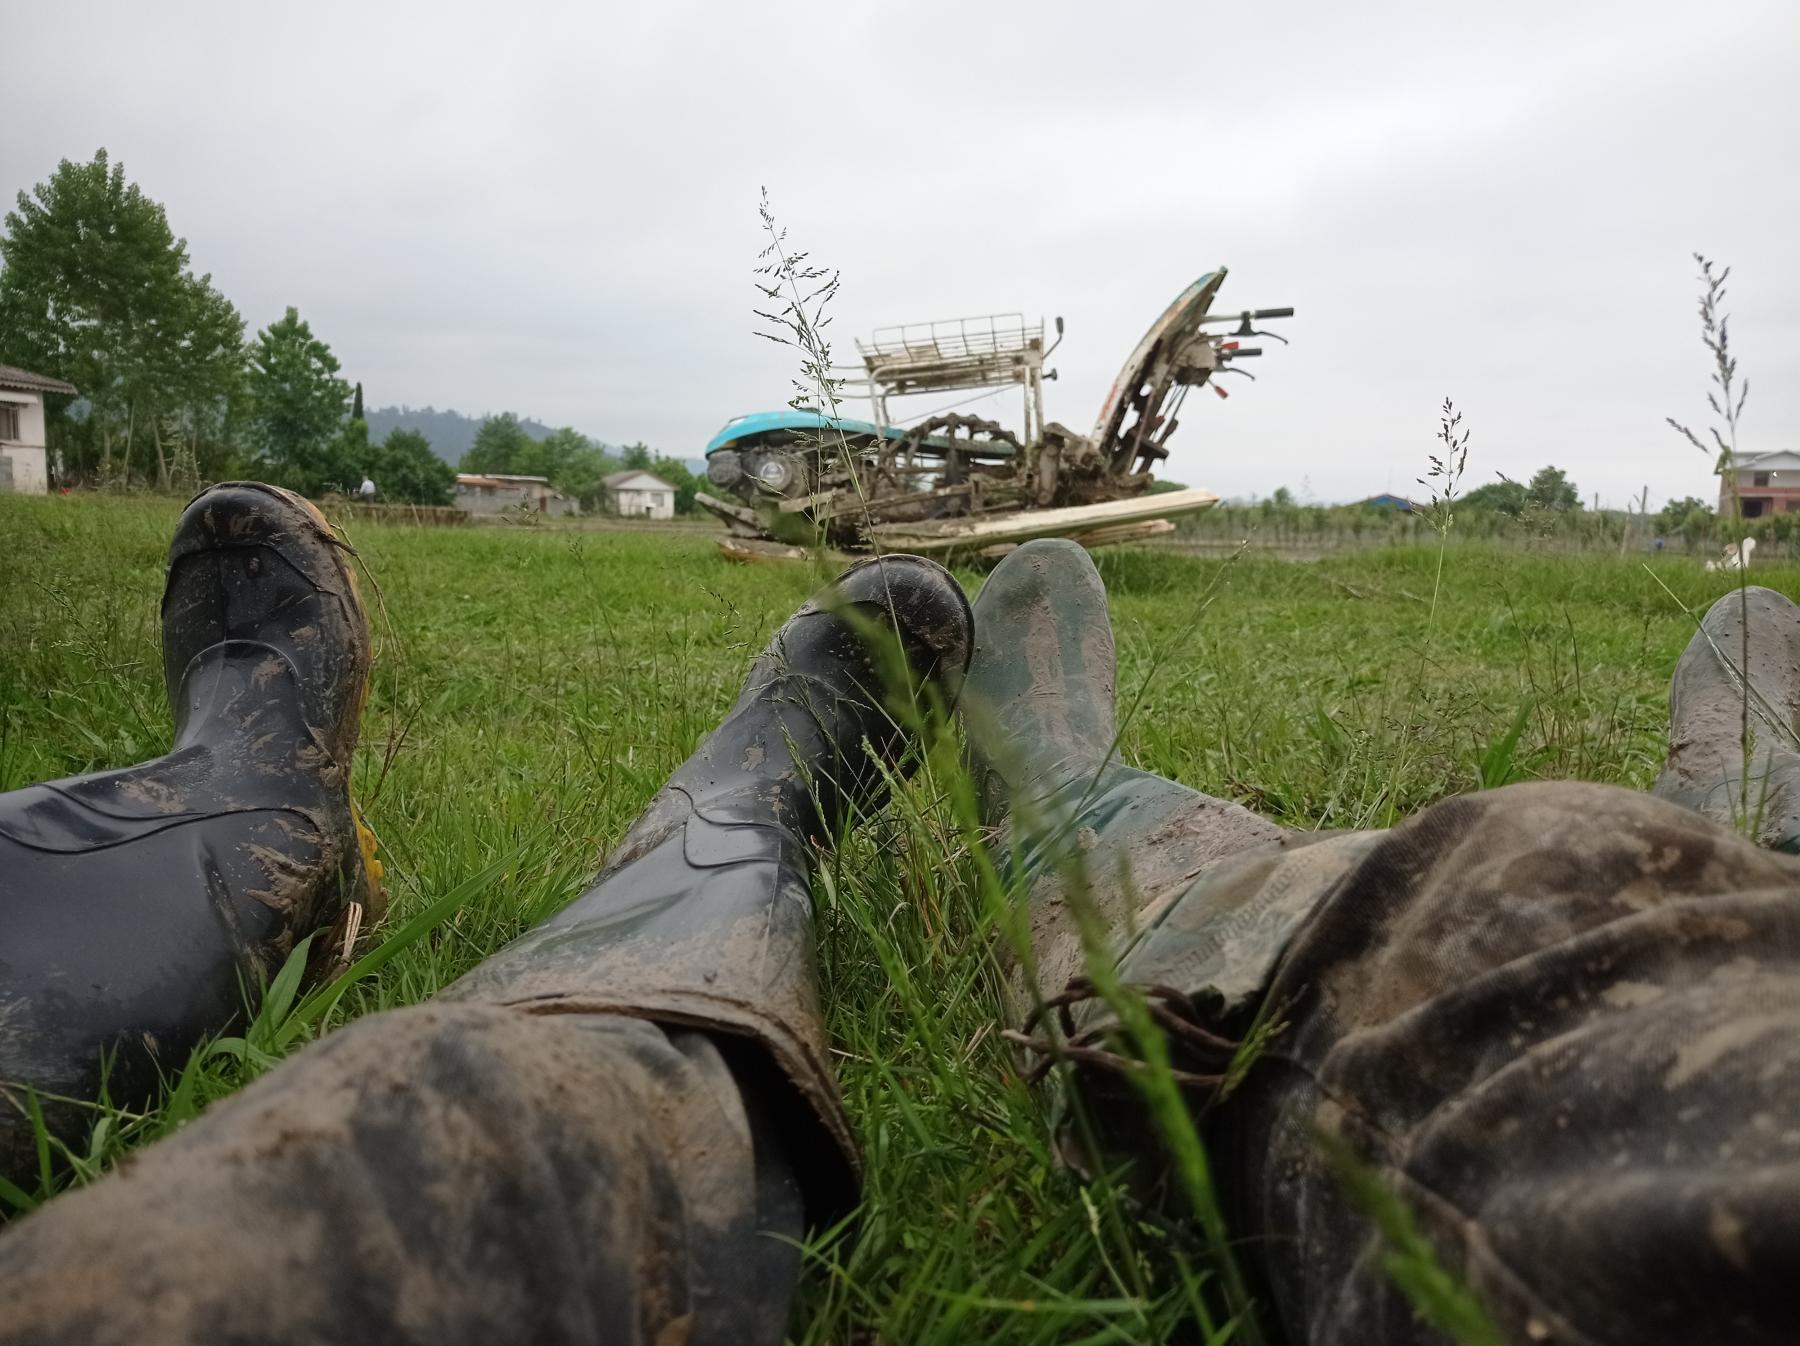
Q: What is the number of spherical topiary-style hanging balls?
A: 0